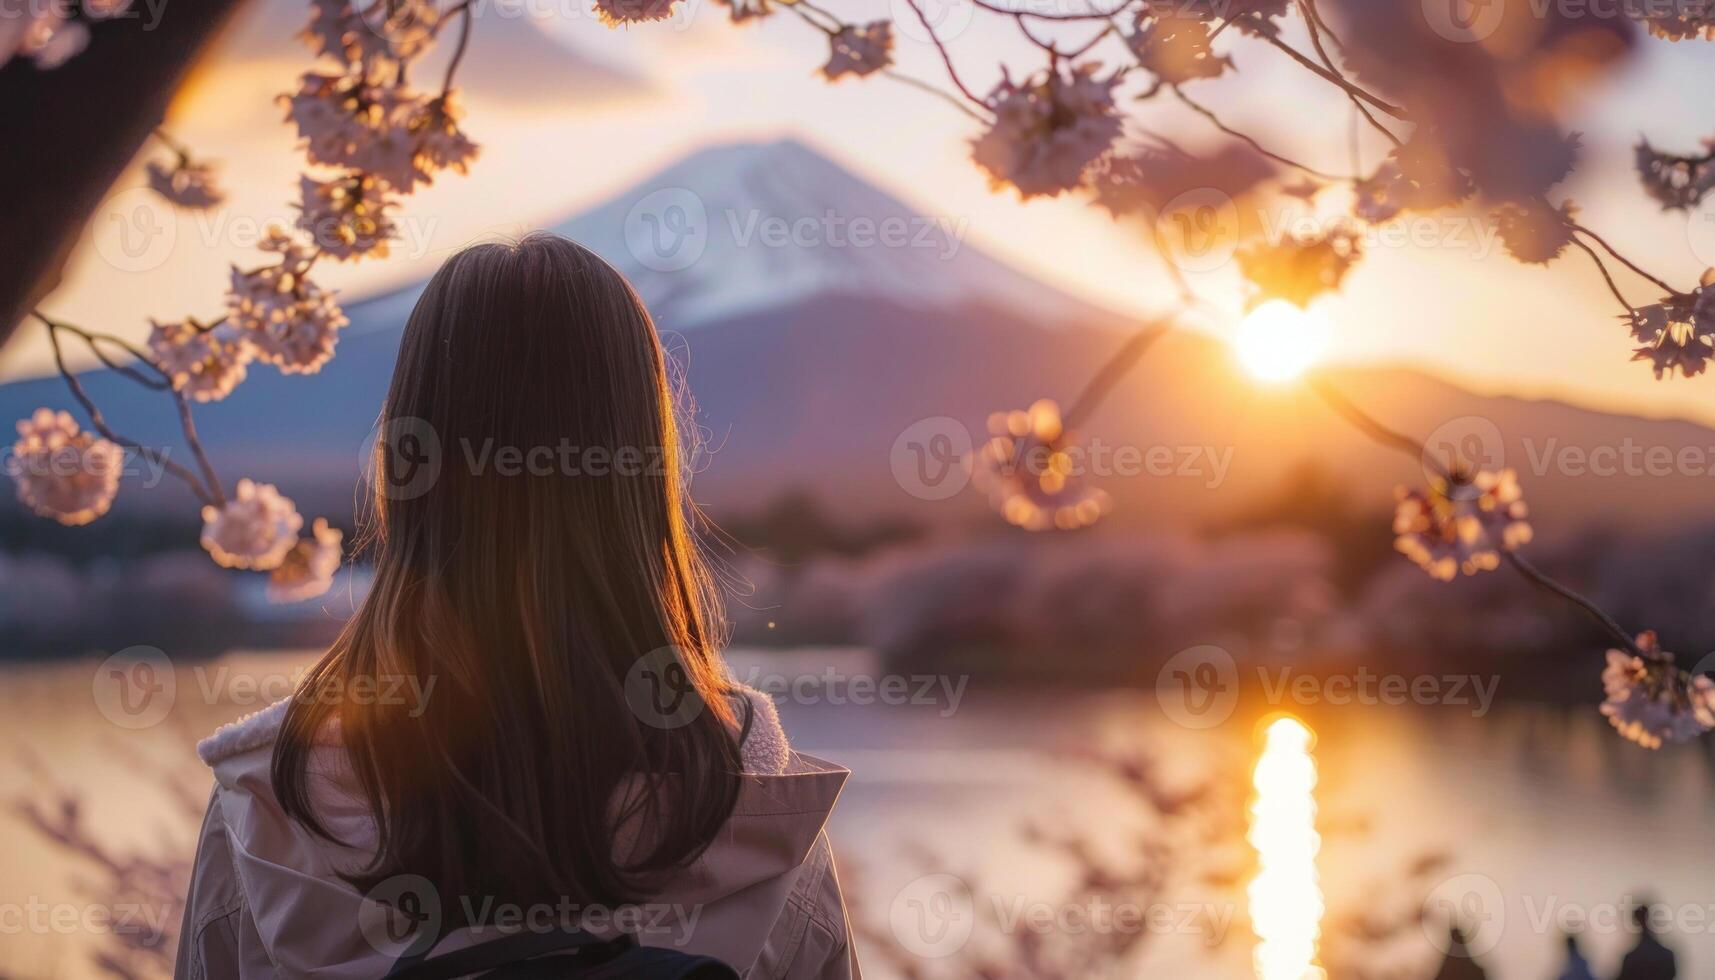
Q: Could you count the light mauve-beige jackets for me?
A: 1